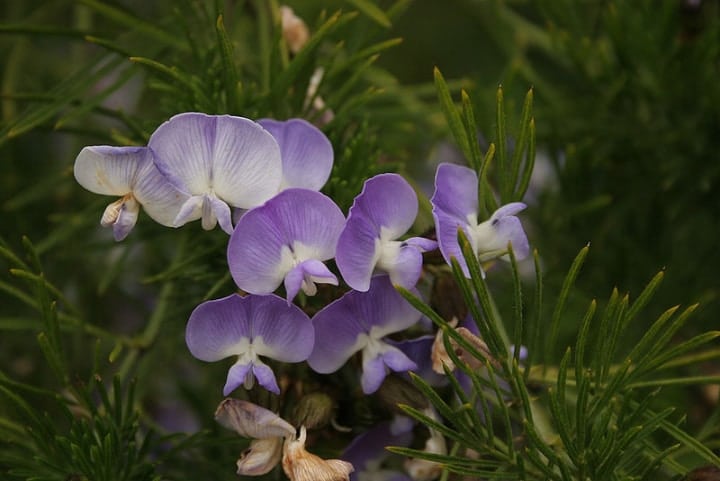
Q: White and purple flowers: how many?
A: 8